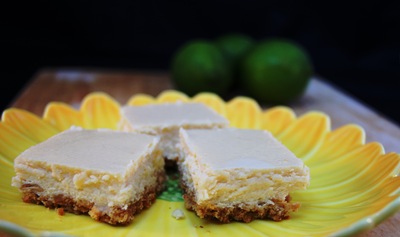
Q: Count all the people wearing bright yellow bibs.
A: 0